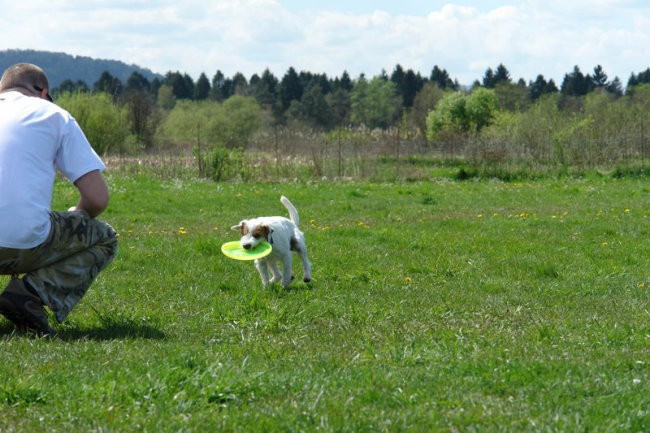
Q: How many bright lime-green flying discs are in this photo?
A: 1